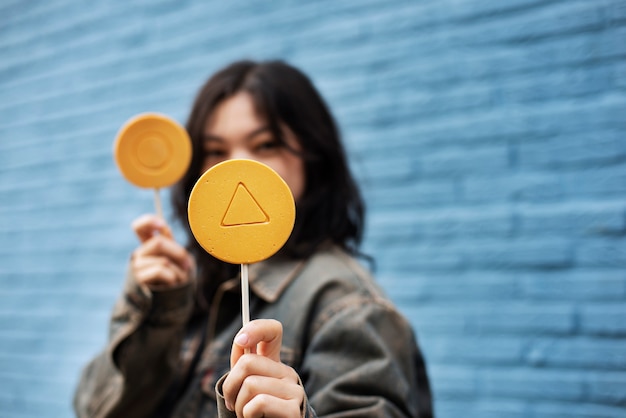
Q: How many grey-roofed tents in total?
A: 0